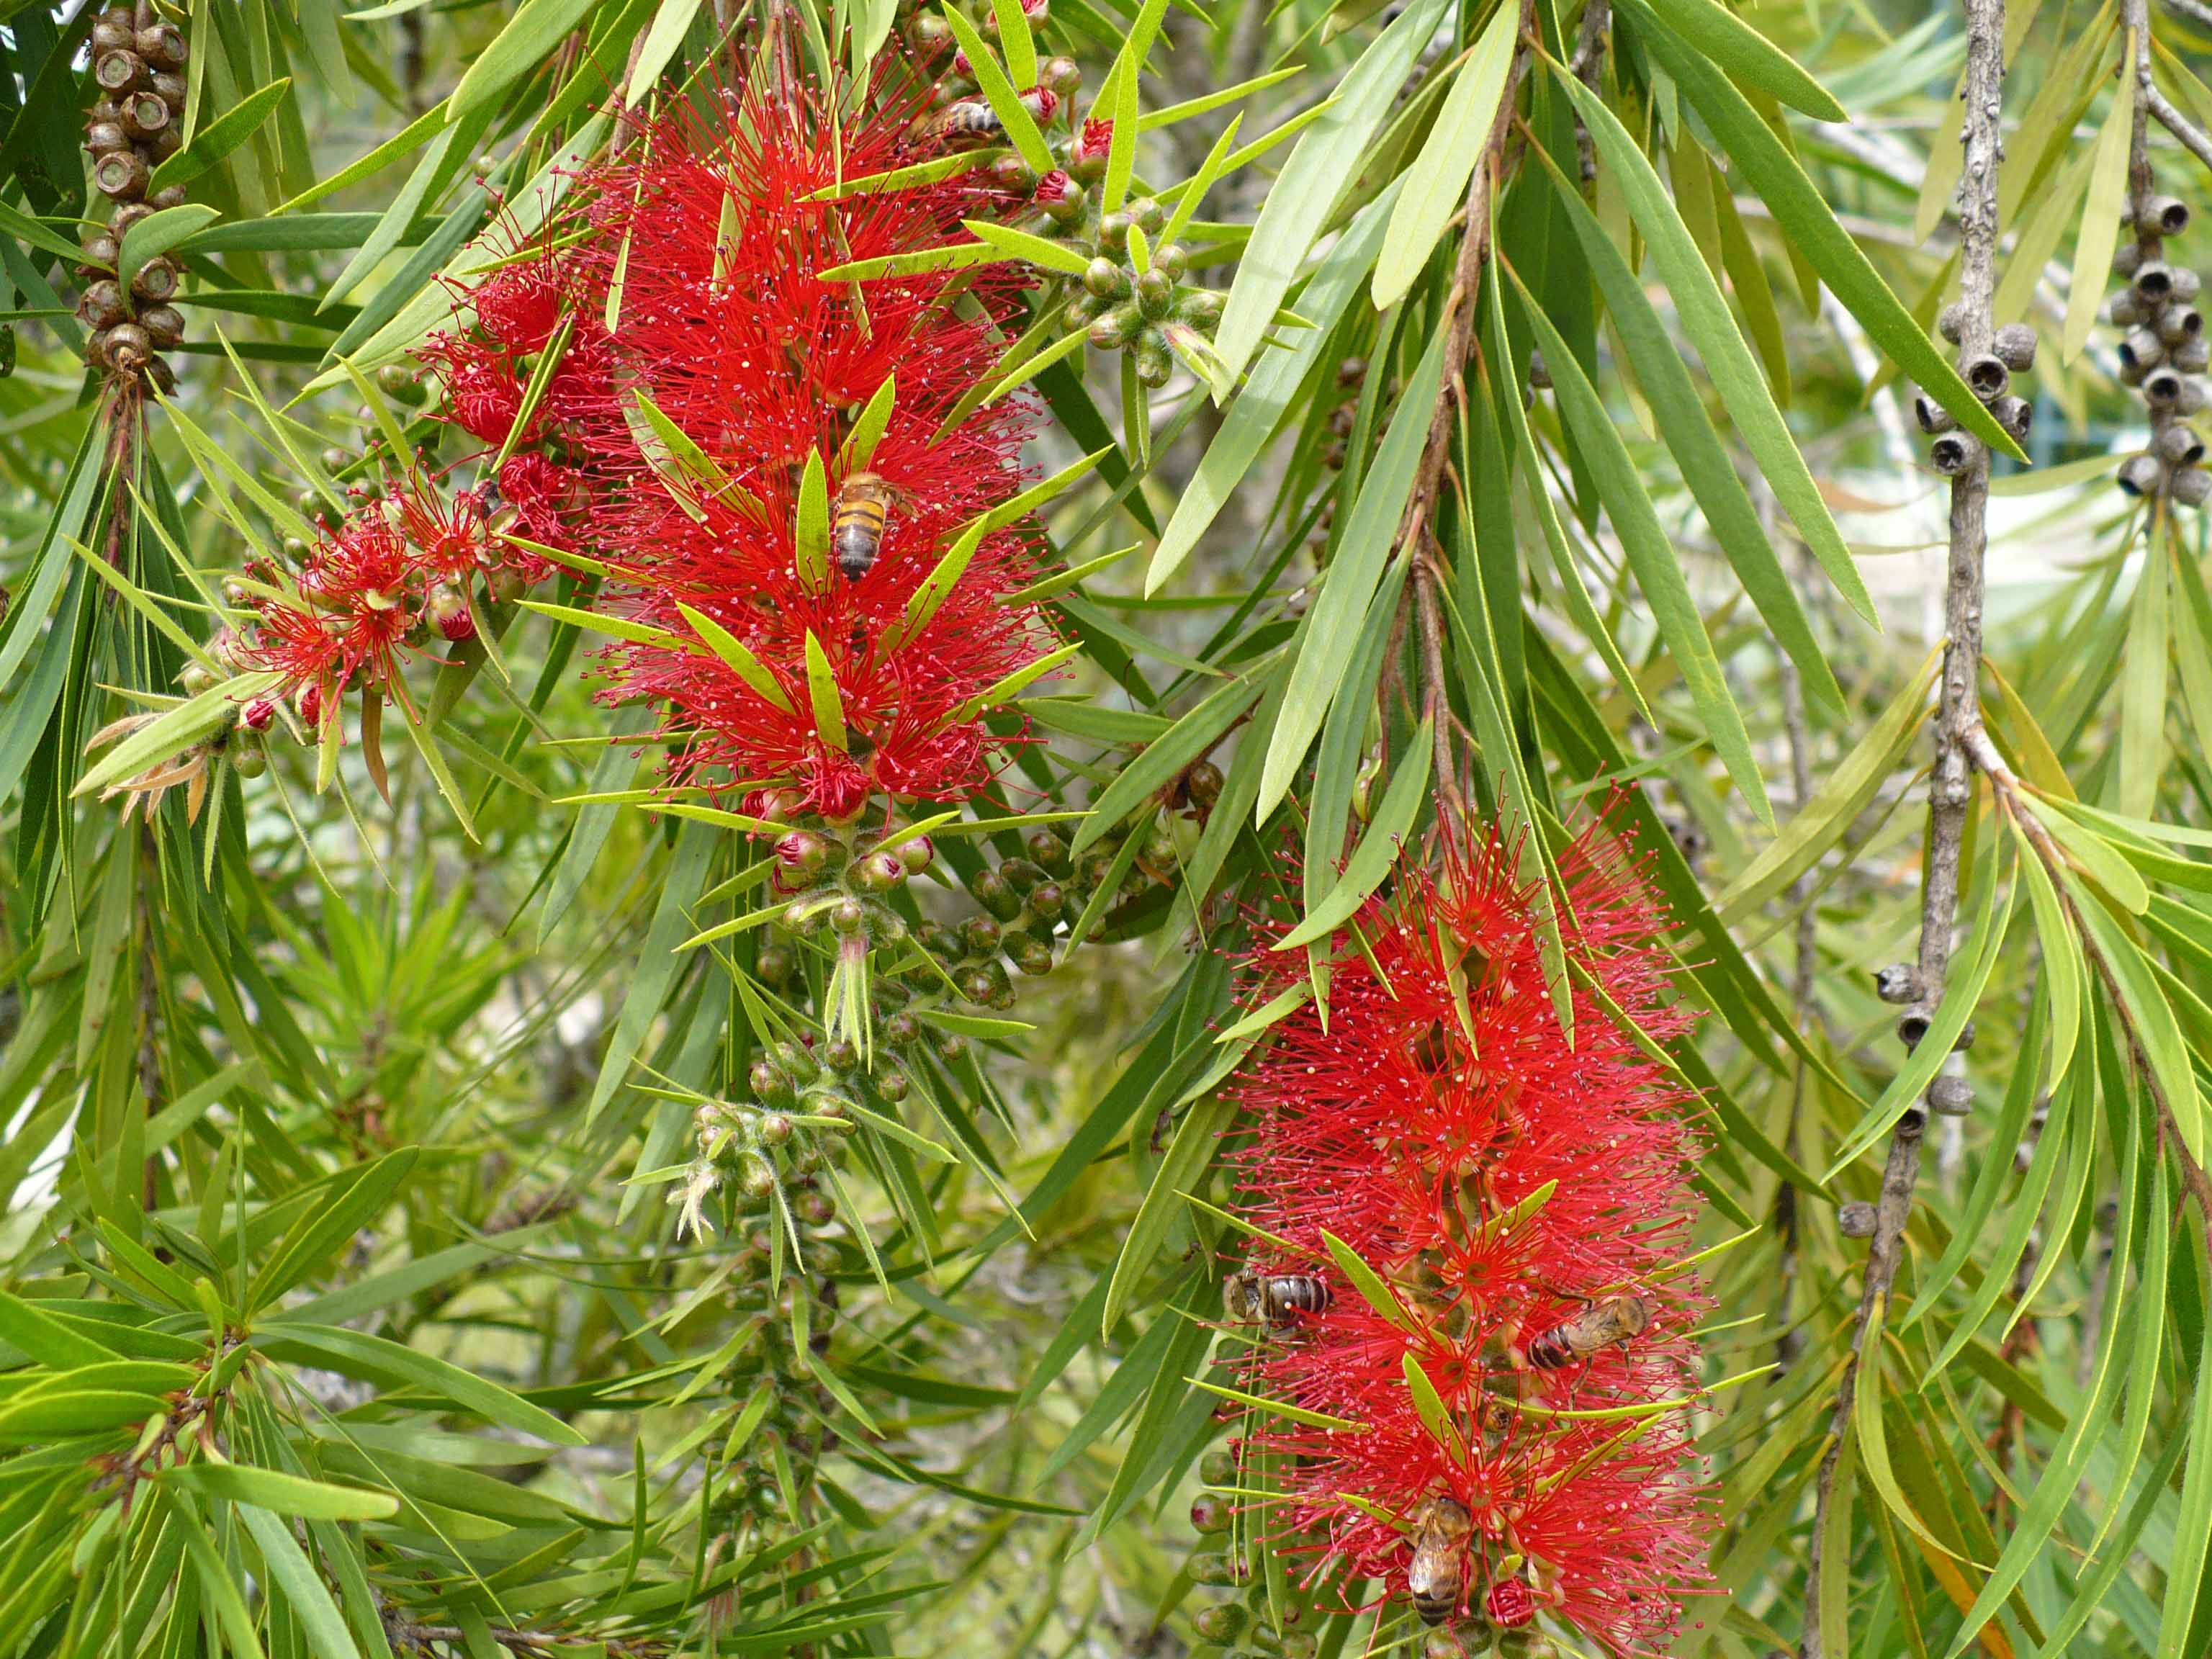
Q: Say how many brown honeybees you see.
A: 5